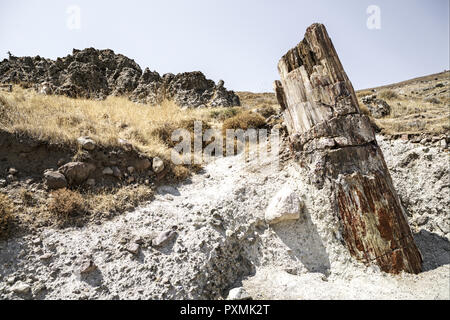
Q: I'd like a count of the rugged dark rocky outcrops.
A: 1